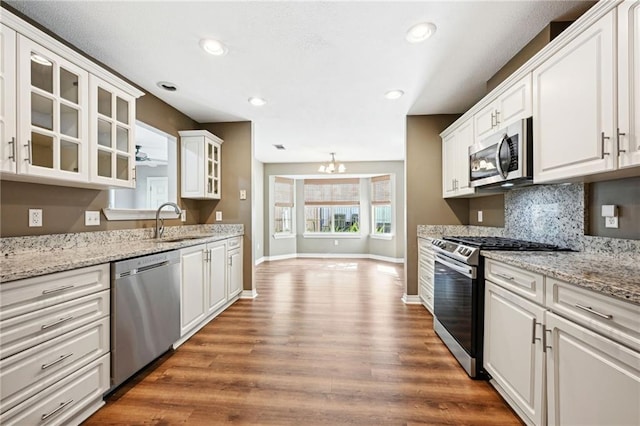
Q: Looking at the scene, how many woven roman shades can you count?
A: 3